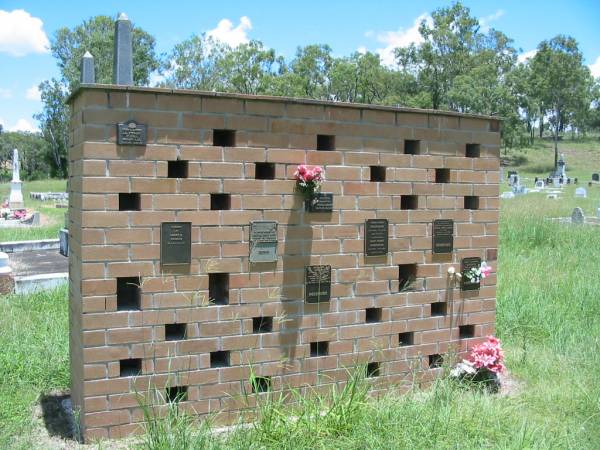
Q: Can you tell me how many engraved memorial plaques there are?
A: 8